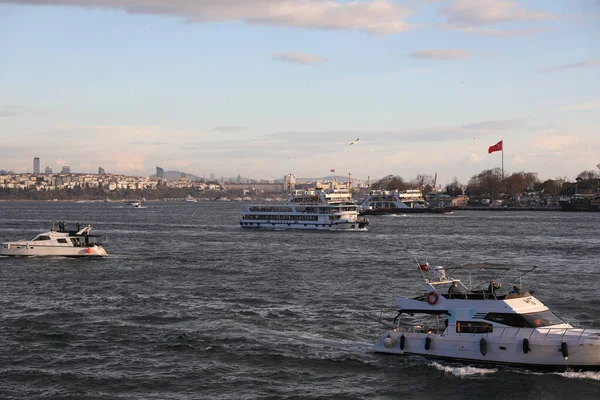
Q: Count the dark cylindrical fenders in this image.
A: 5